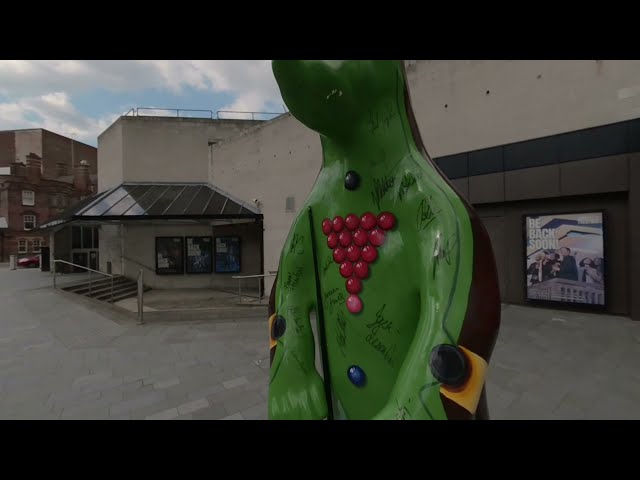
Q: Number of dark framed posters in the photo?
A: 4